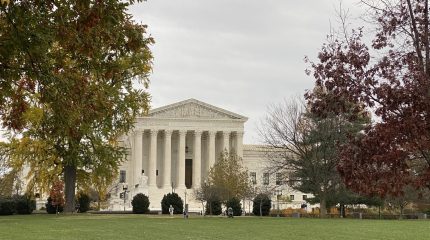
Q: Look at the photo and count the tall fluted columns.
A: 8